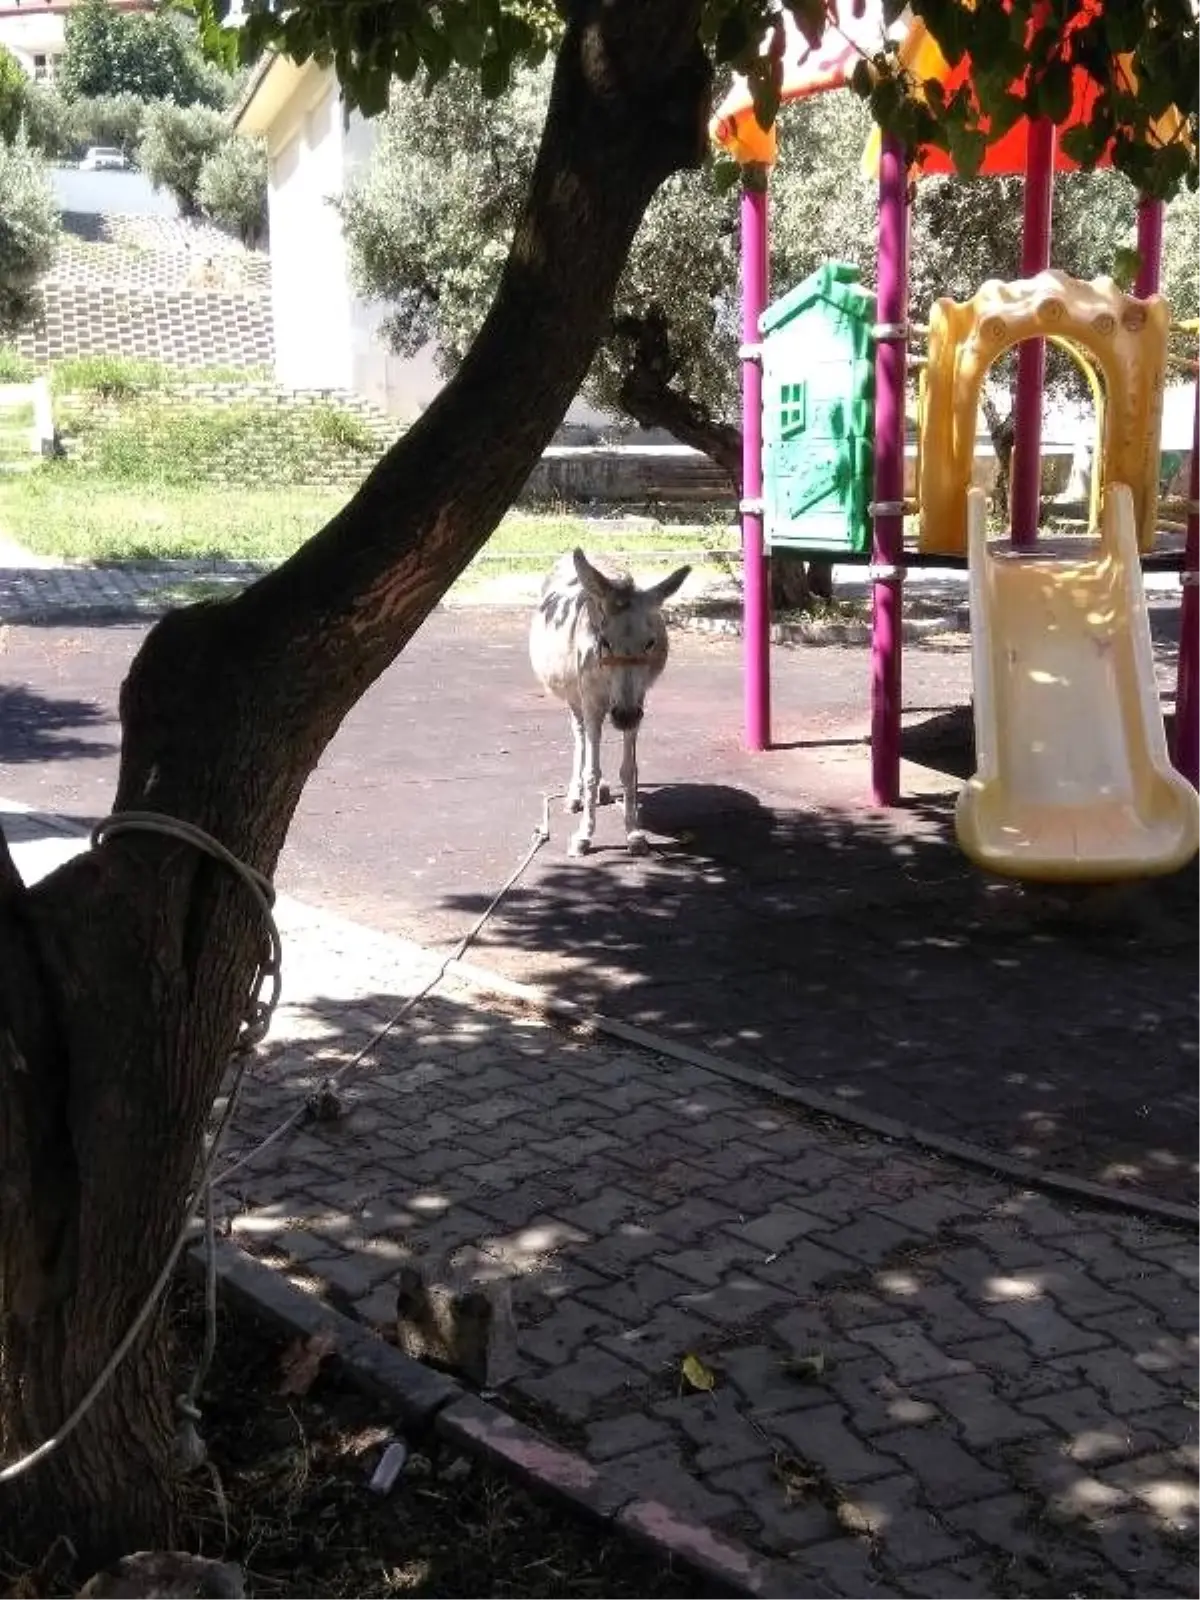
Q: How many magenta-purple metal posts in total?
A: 5